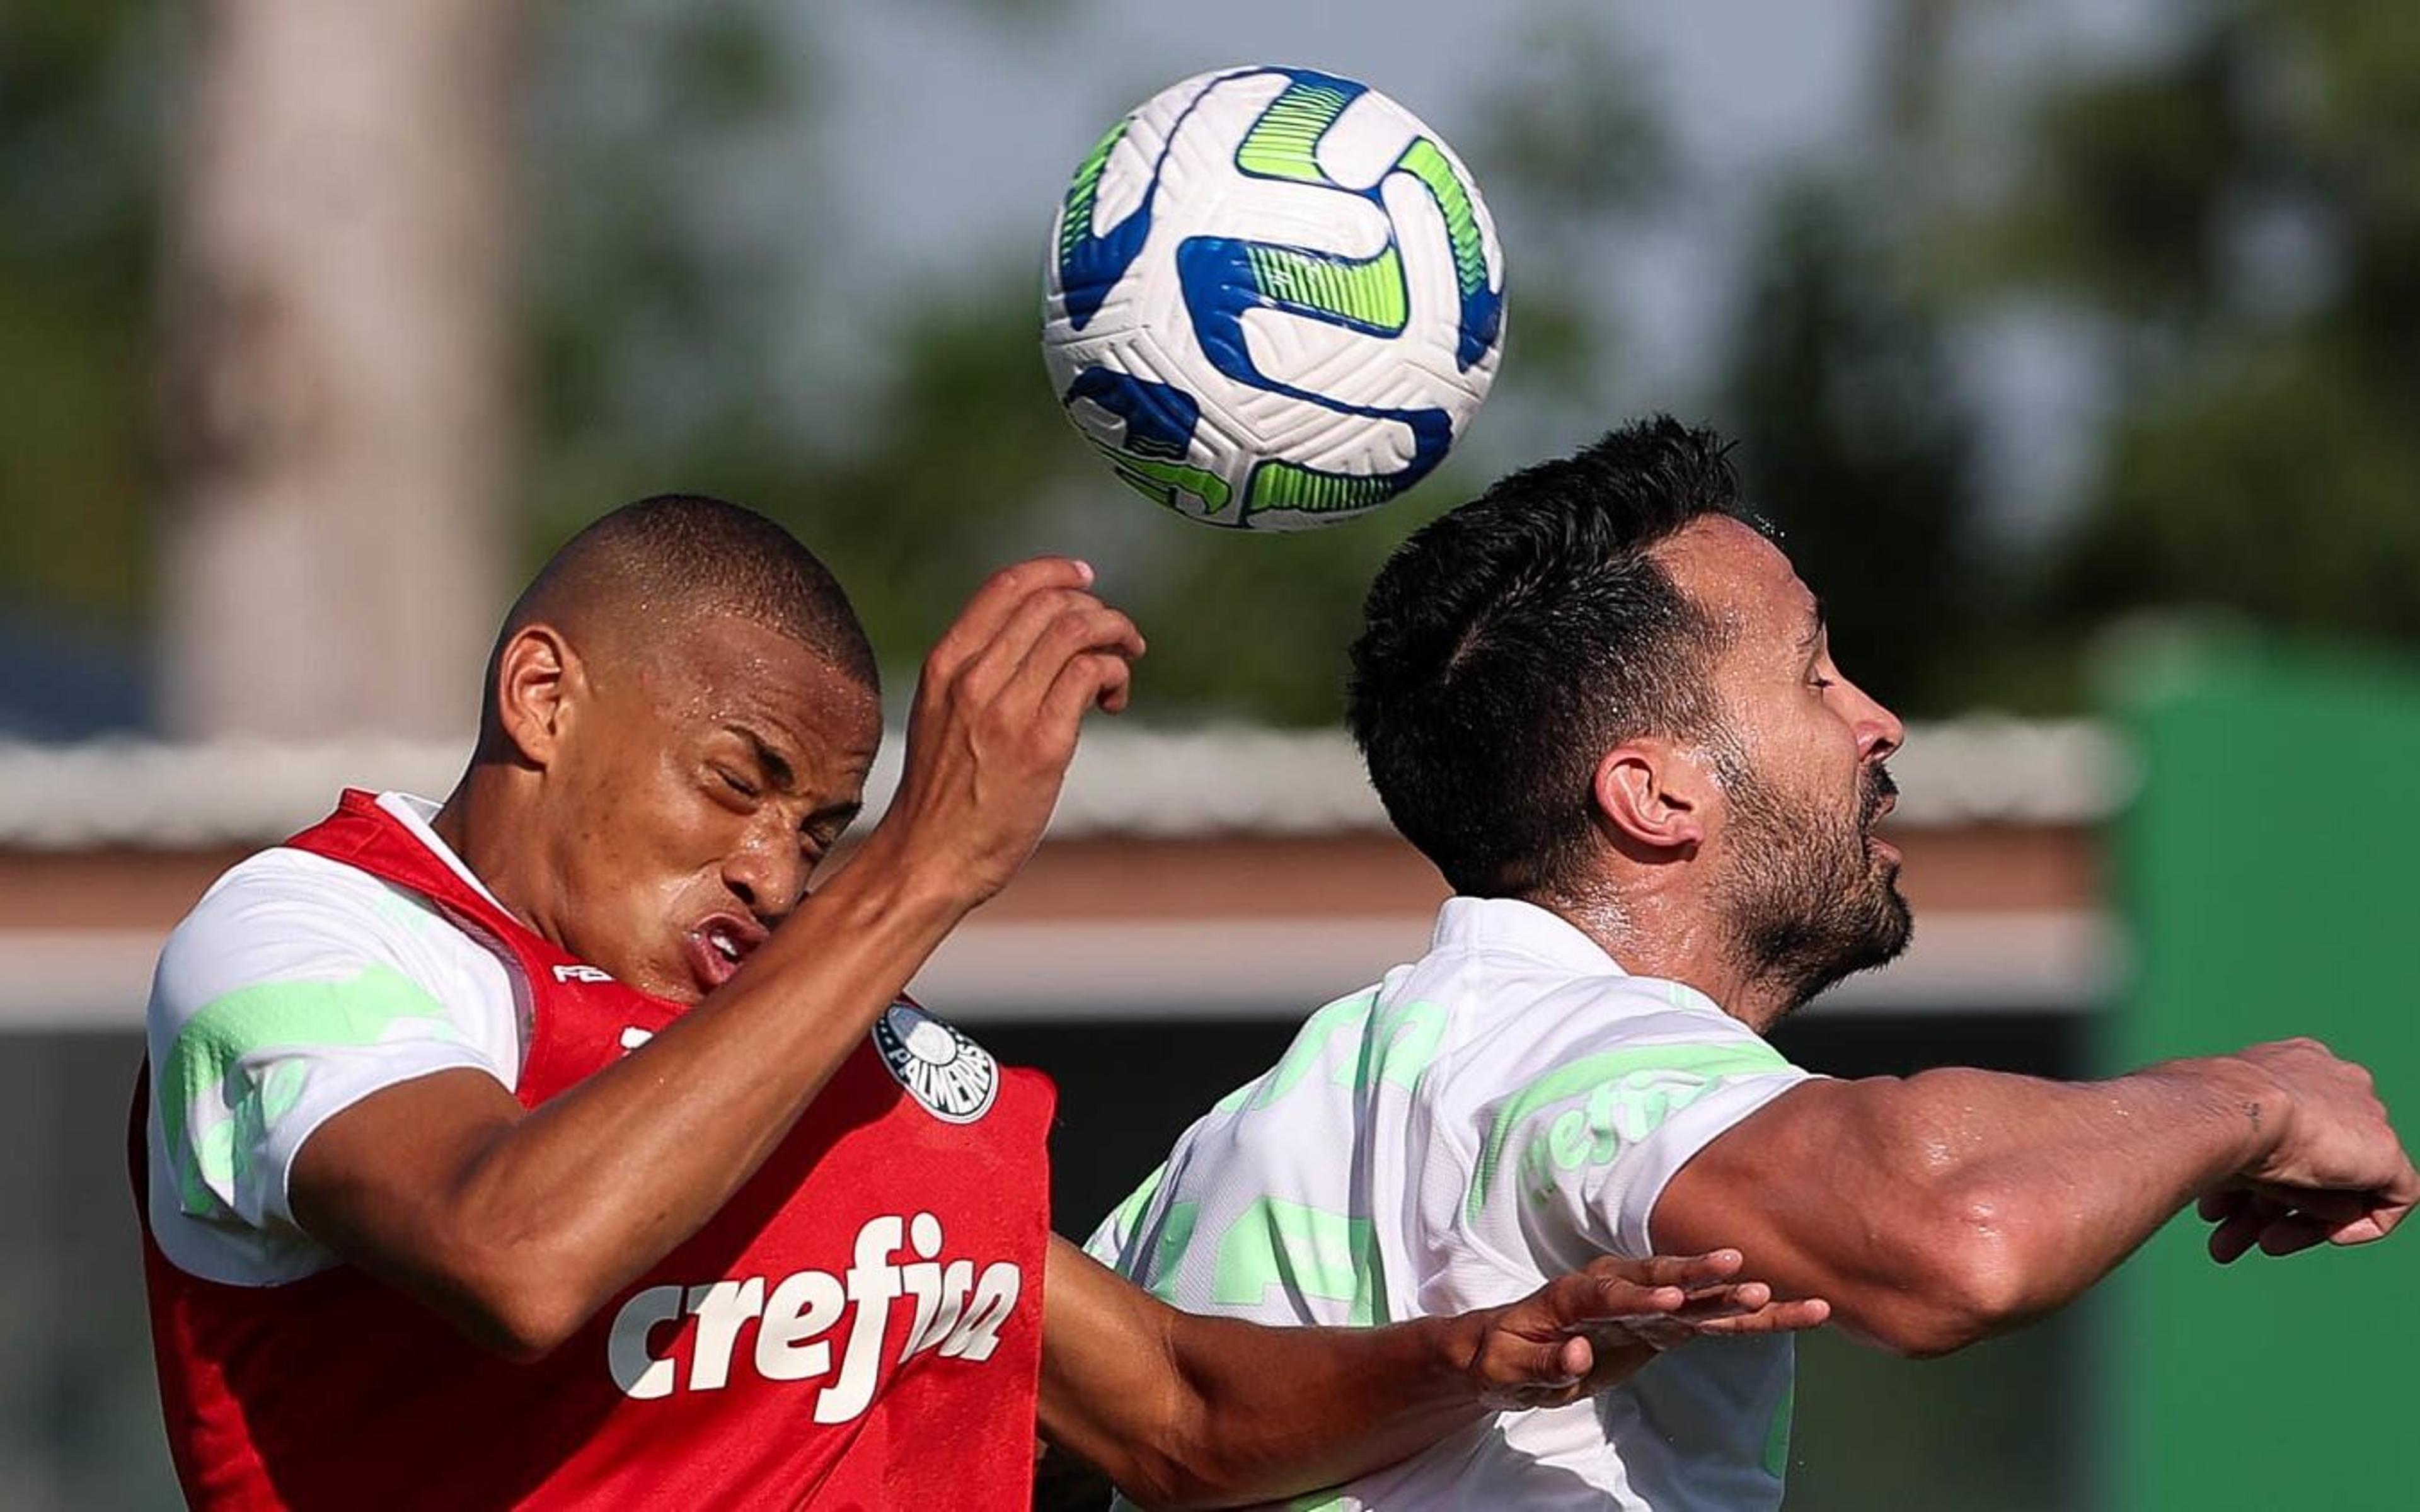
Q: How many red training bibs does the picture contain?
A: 1